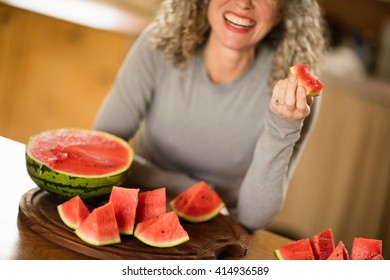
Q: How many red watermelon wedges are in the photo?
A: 11